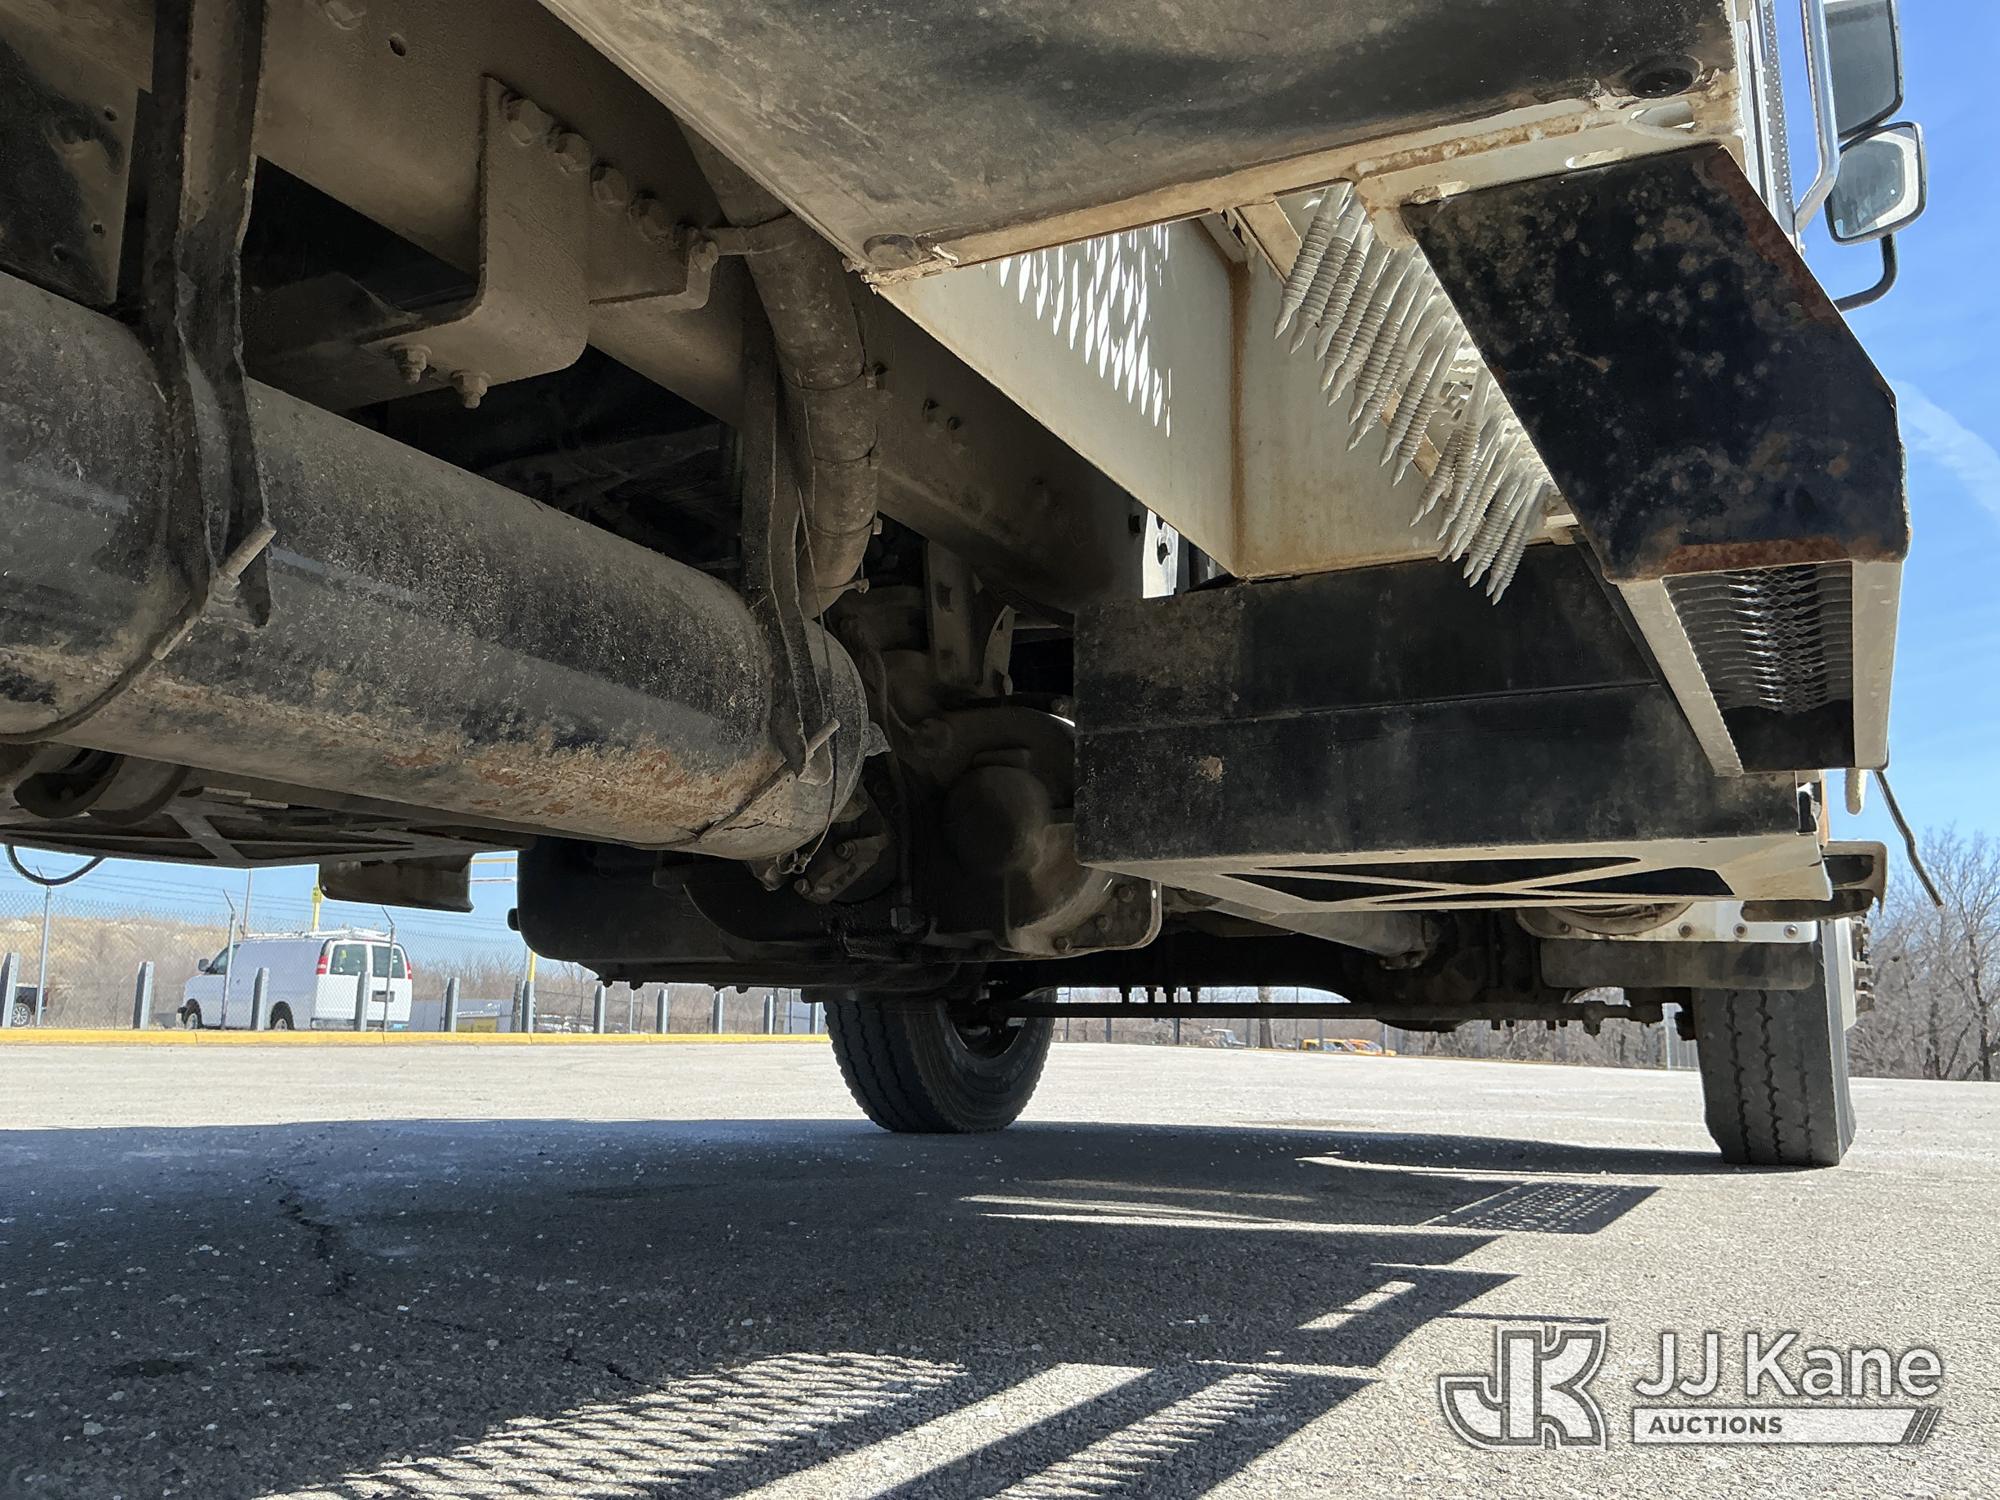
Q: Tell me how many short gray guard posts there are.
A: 11